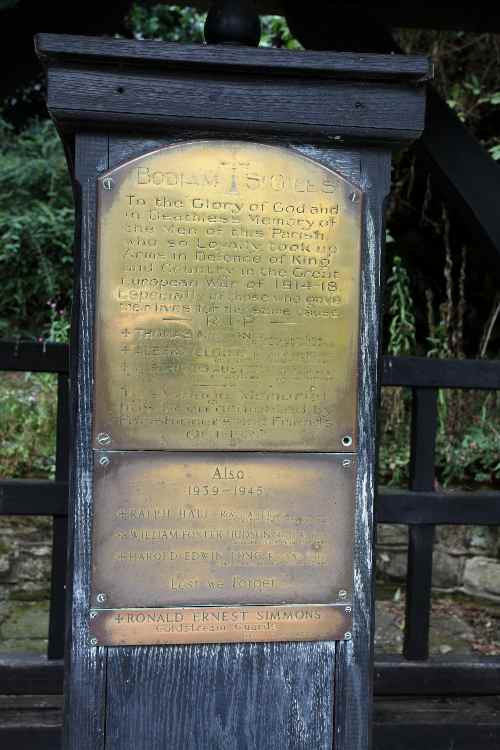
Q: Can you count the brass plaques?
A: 3